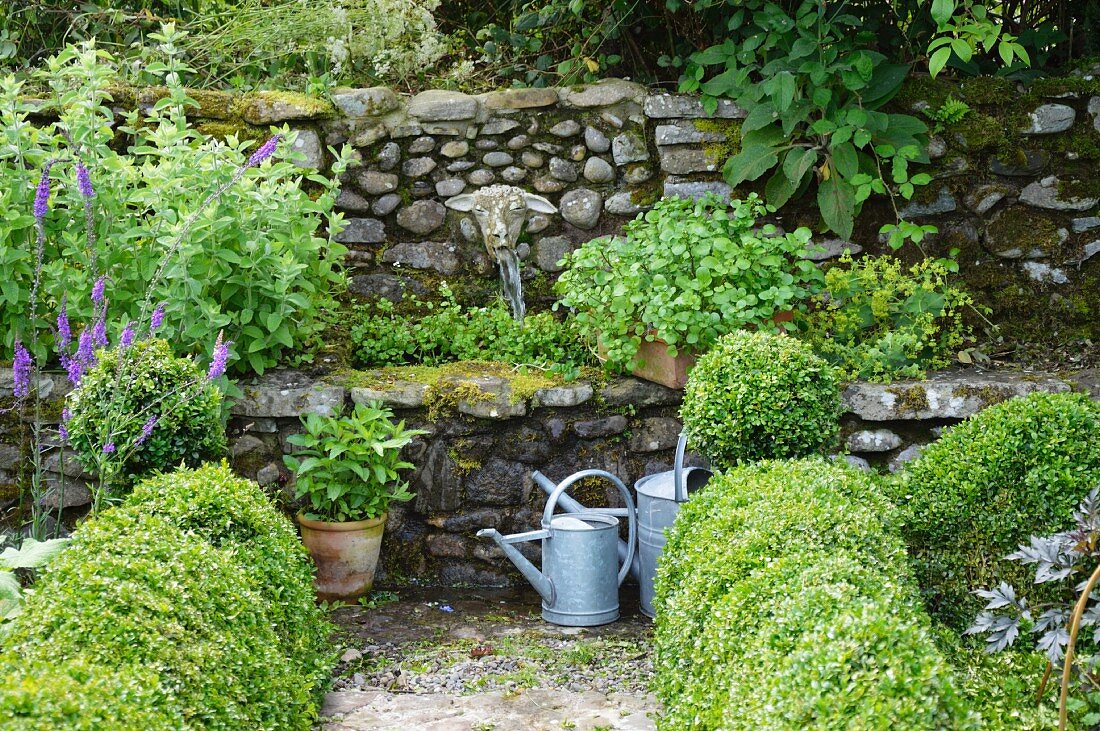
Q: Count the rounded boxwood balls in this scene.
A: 2